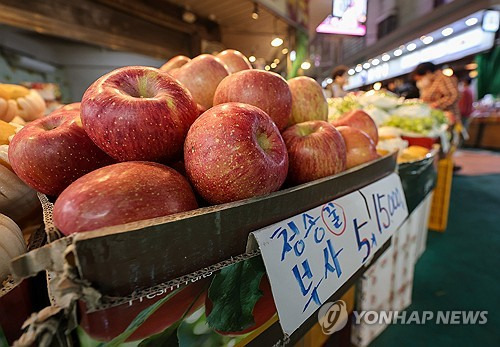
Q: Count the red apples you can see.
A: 12